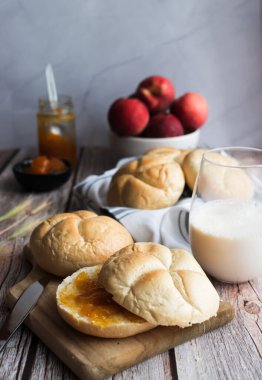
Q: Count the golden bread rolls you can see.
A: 5